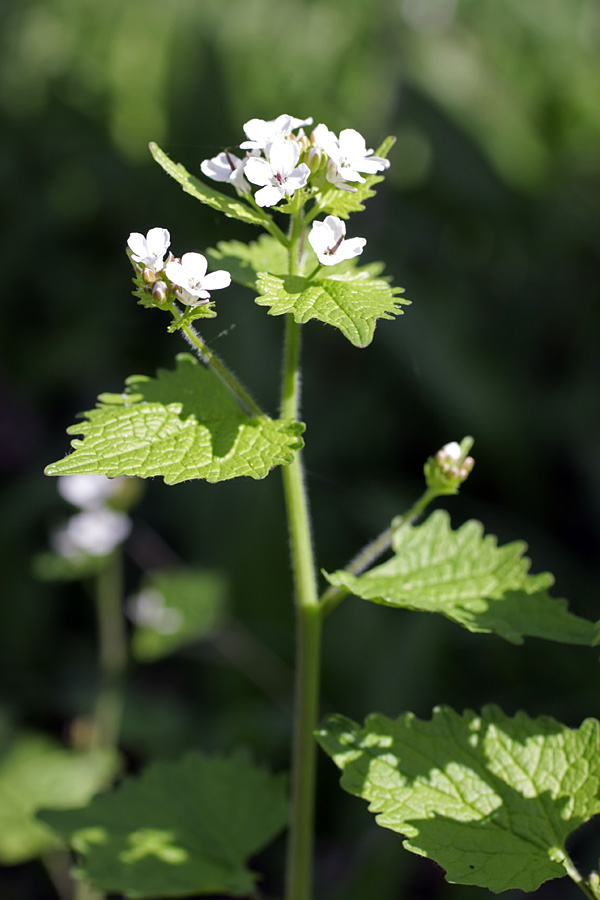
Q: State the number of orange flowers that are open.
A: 0